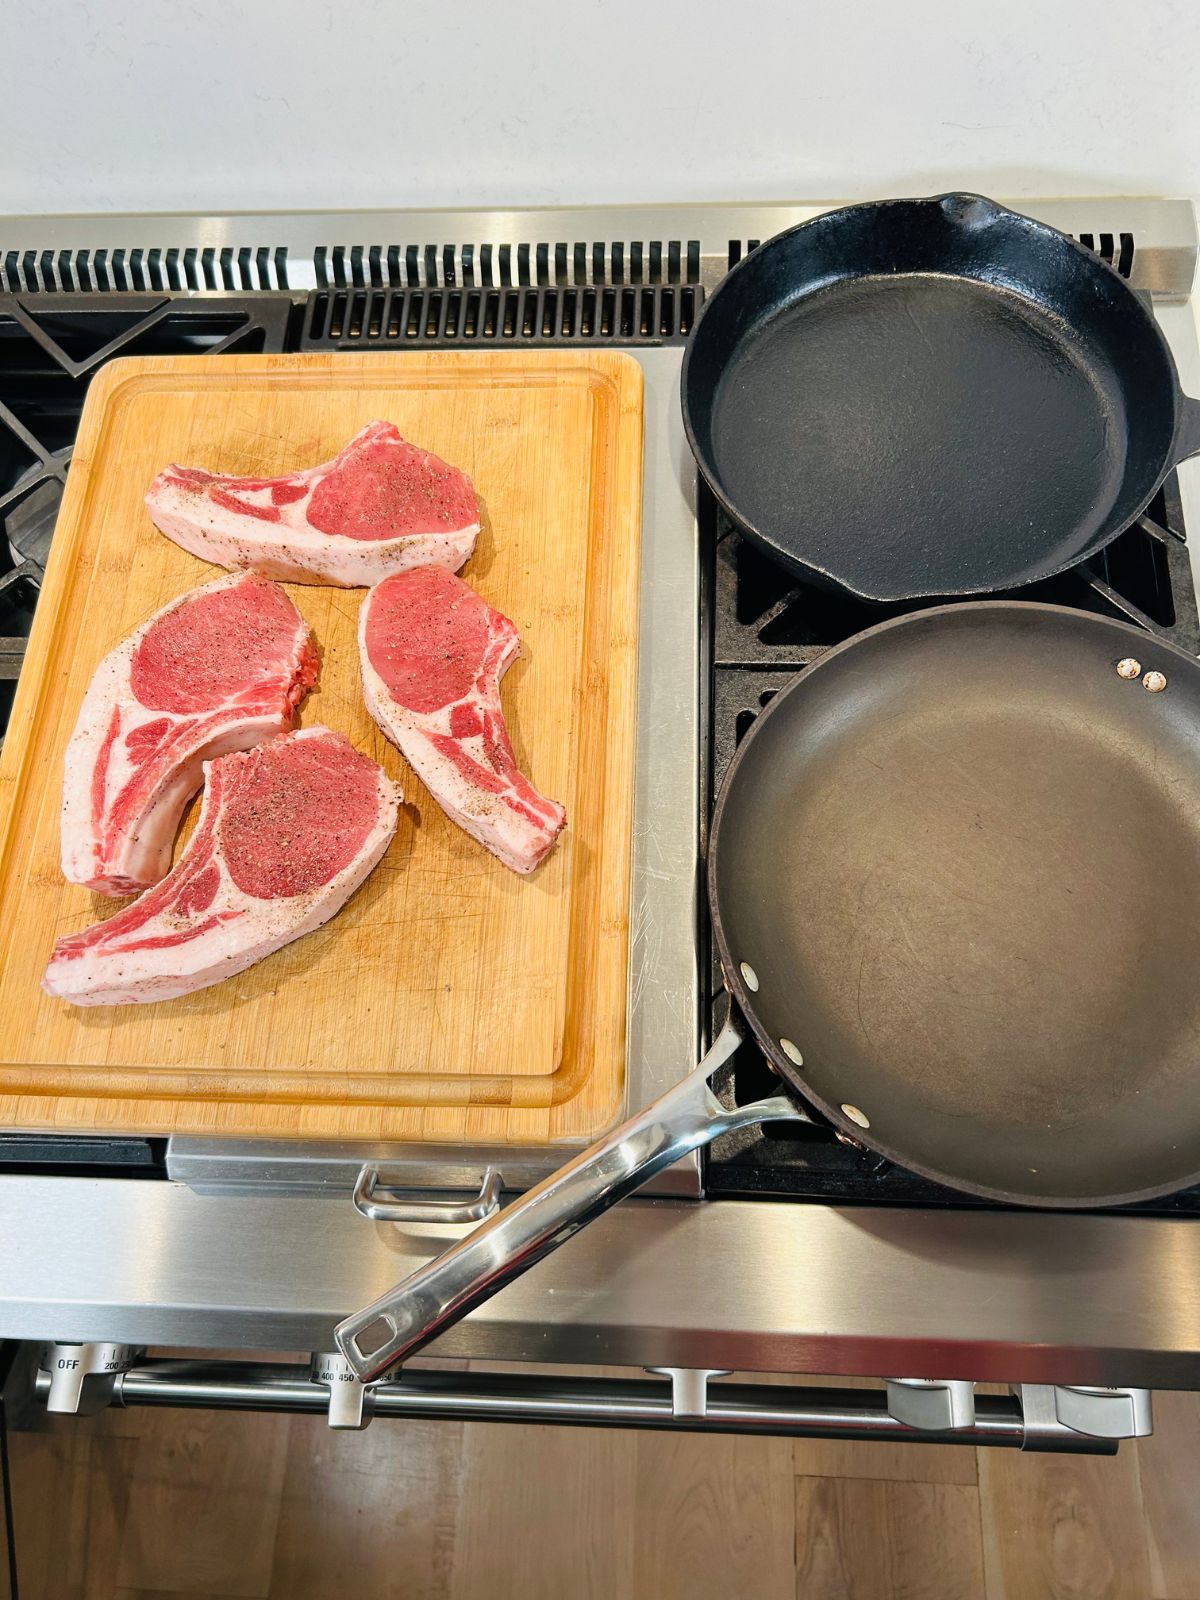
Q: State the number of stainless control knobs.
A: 5